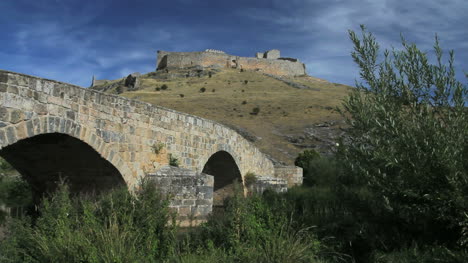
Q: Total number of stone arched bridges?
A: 1